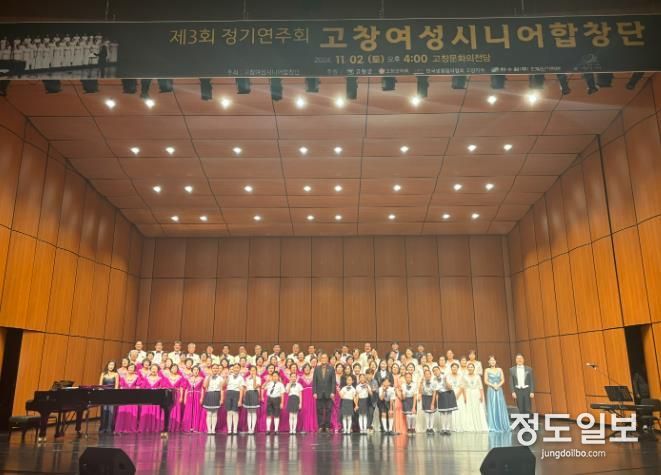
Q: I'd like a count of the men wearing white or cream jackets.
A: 13